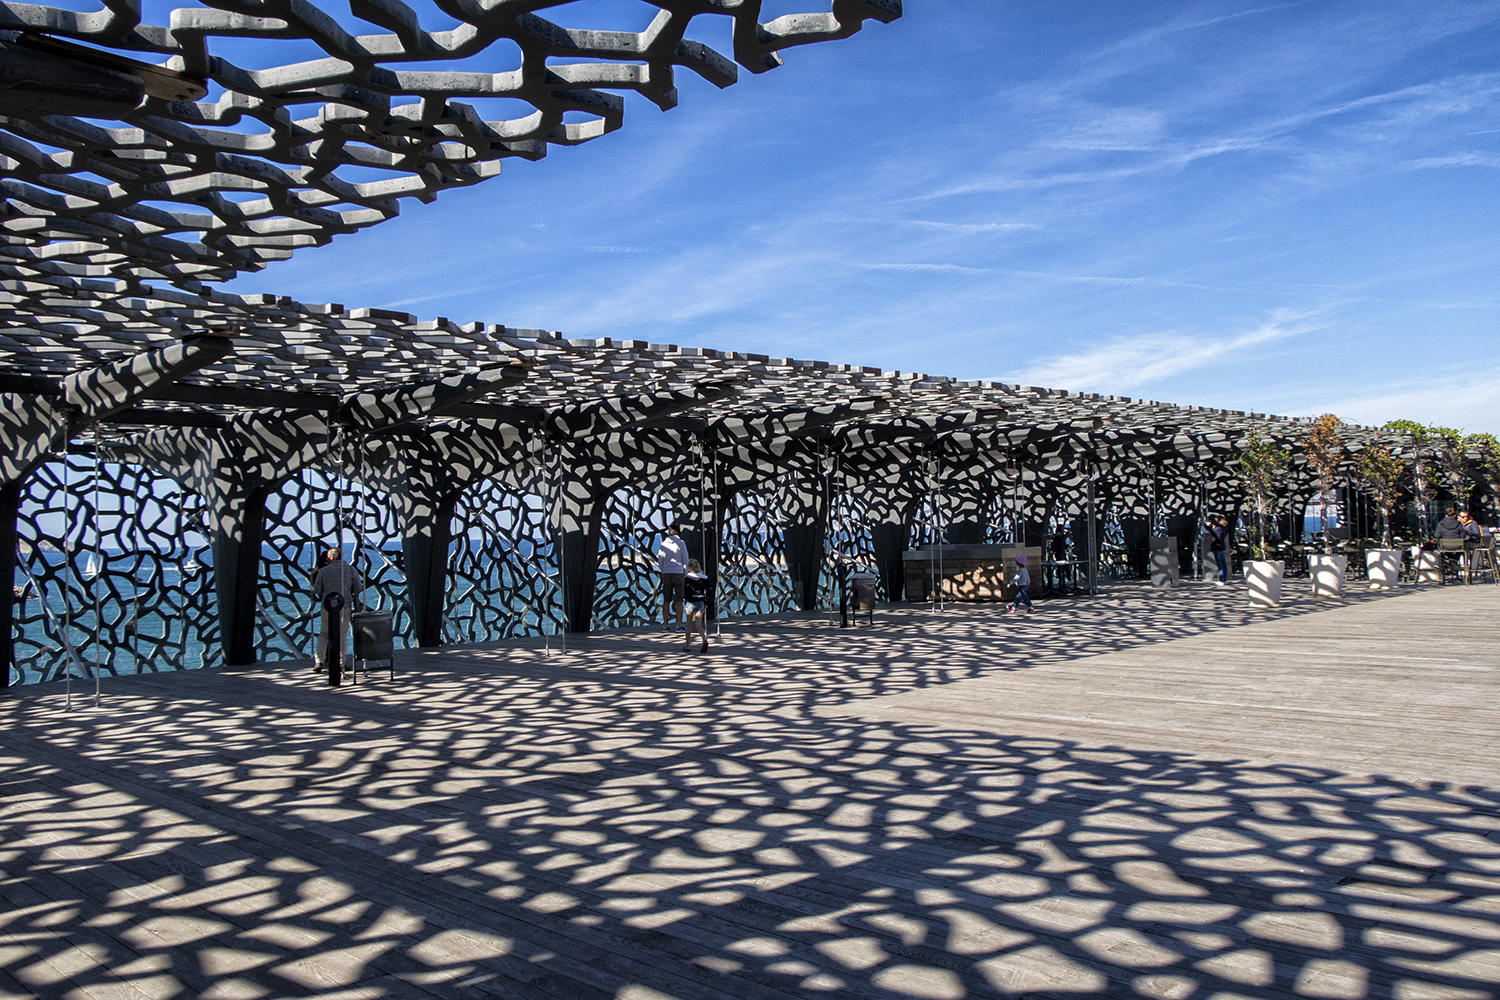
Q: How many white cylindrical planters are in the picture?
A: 4